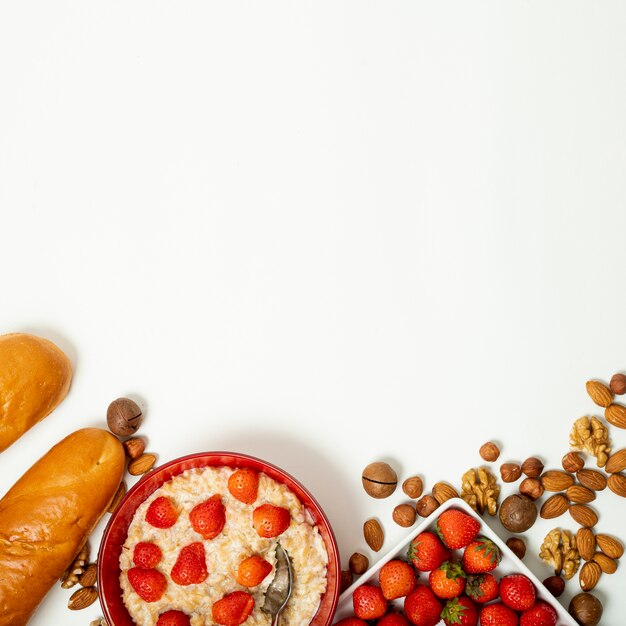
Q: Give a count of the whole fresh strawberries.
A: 14